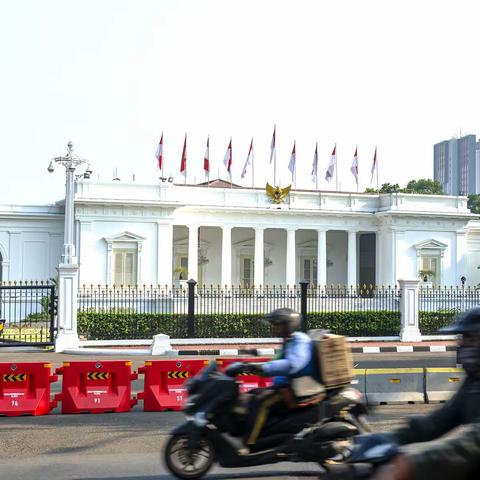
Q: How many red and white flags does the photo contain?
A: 11